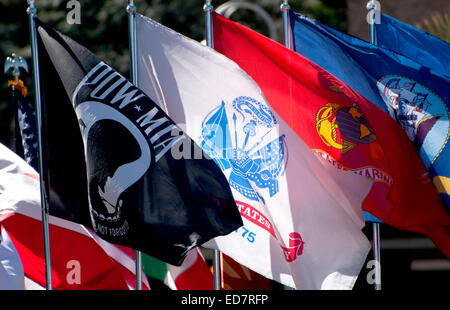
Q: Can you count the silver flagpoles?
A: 5